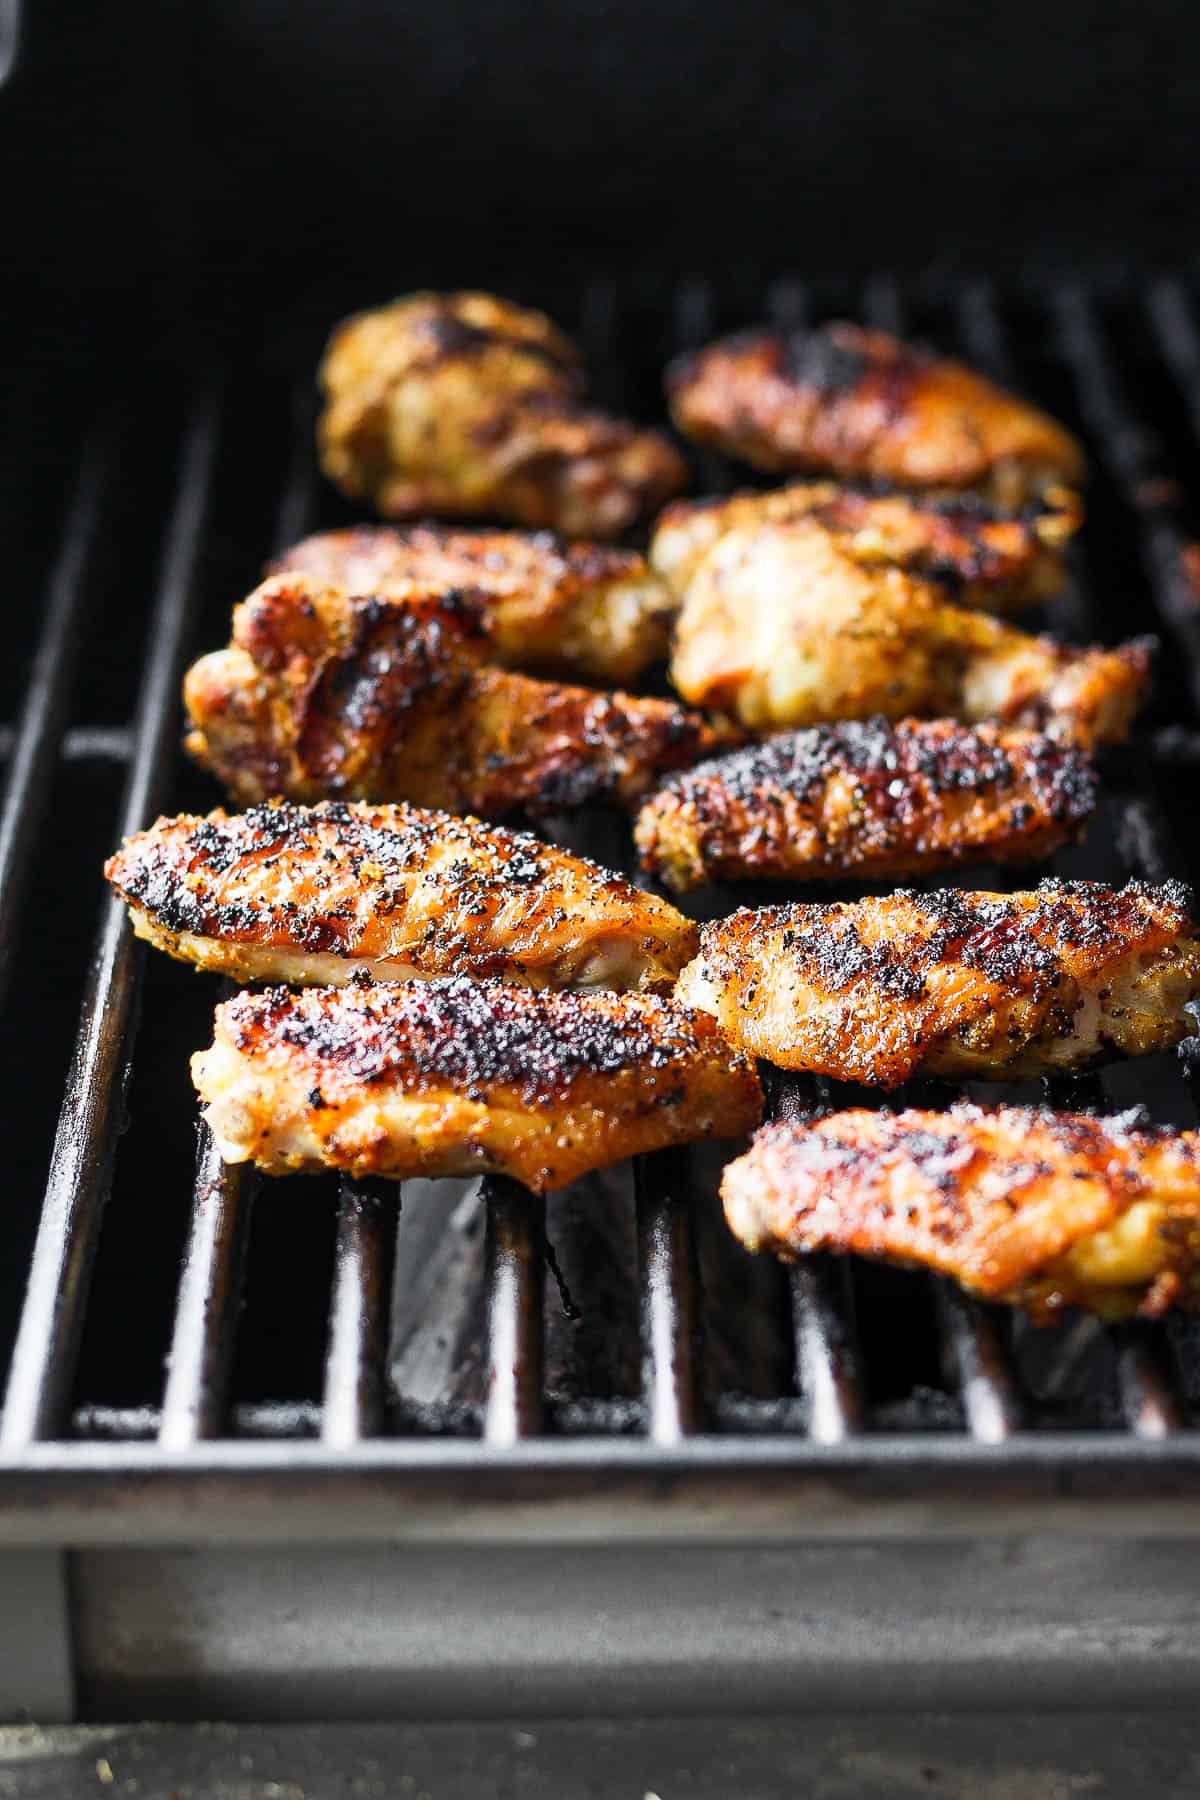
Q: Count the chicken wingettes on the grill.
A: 8